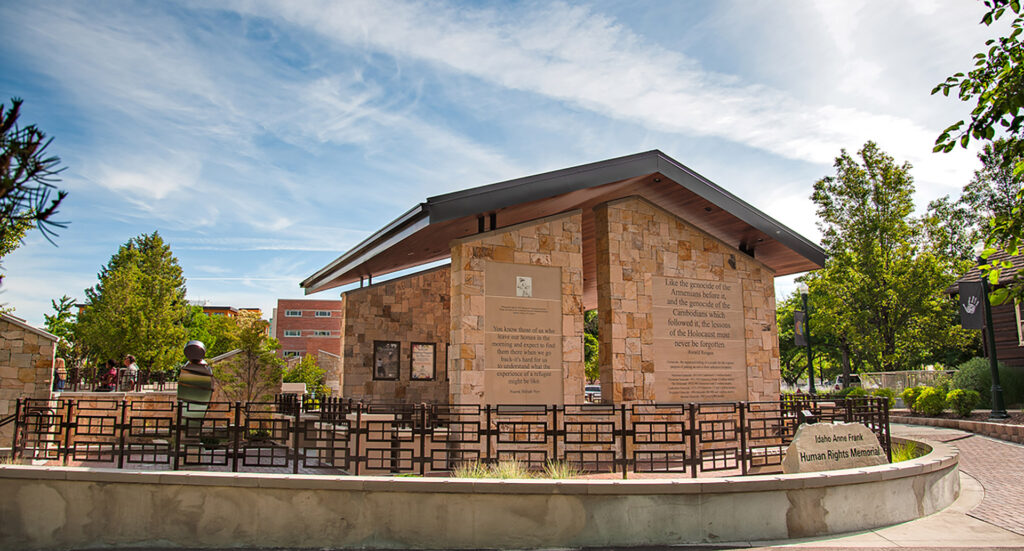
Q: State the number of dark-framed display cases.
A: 2